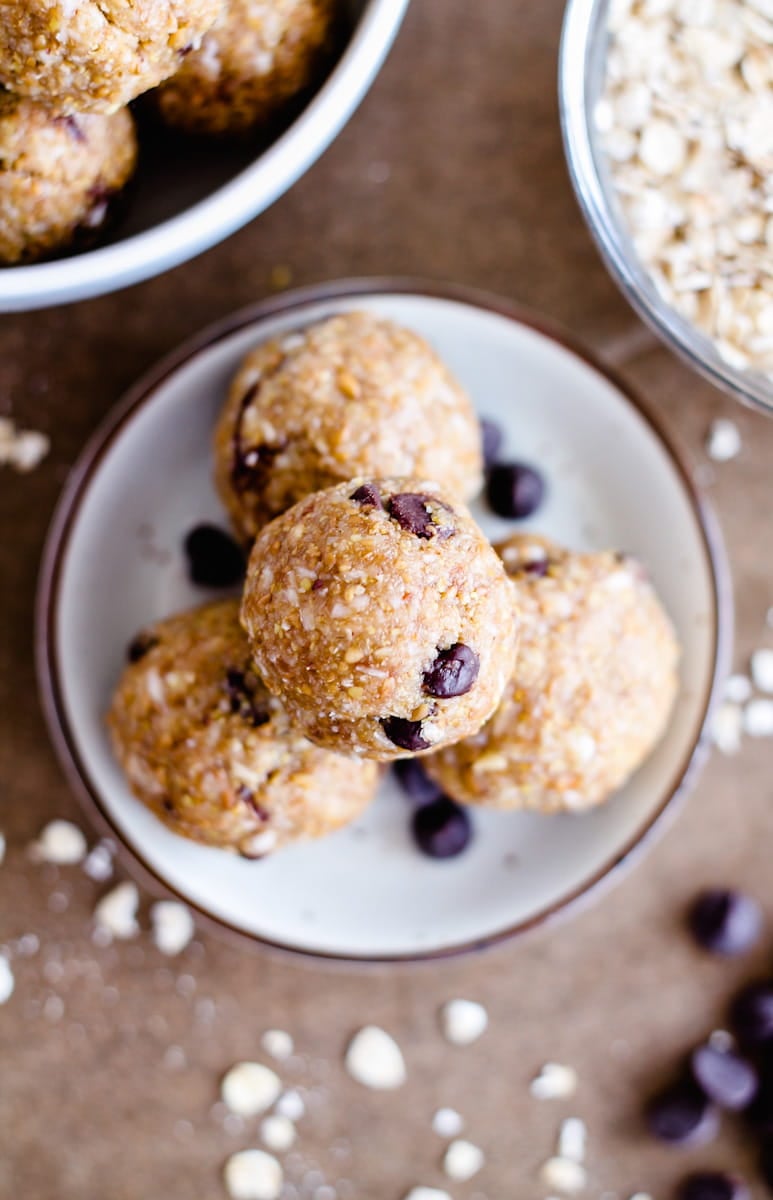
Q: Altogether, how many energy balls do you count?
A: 7